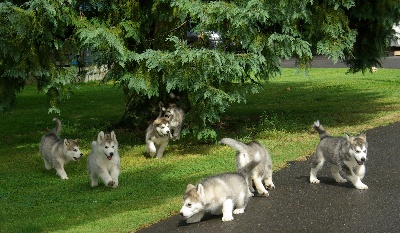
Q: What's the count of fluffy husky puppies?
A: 7